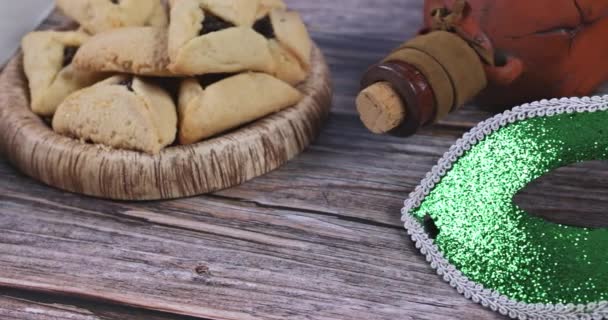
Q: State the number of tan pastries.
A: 7